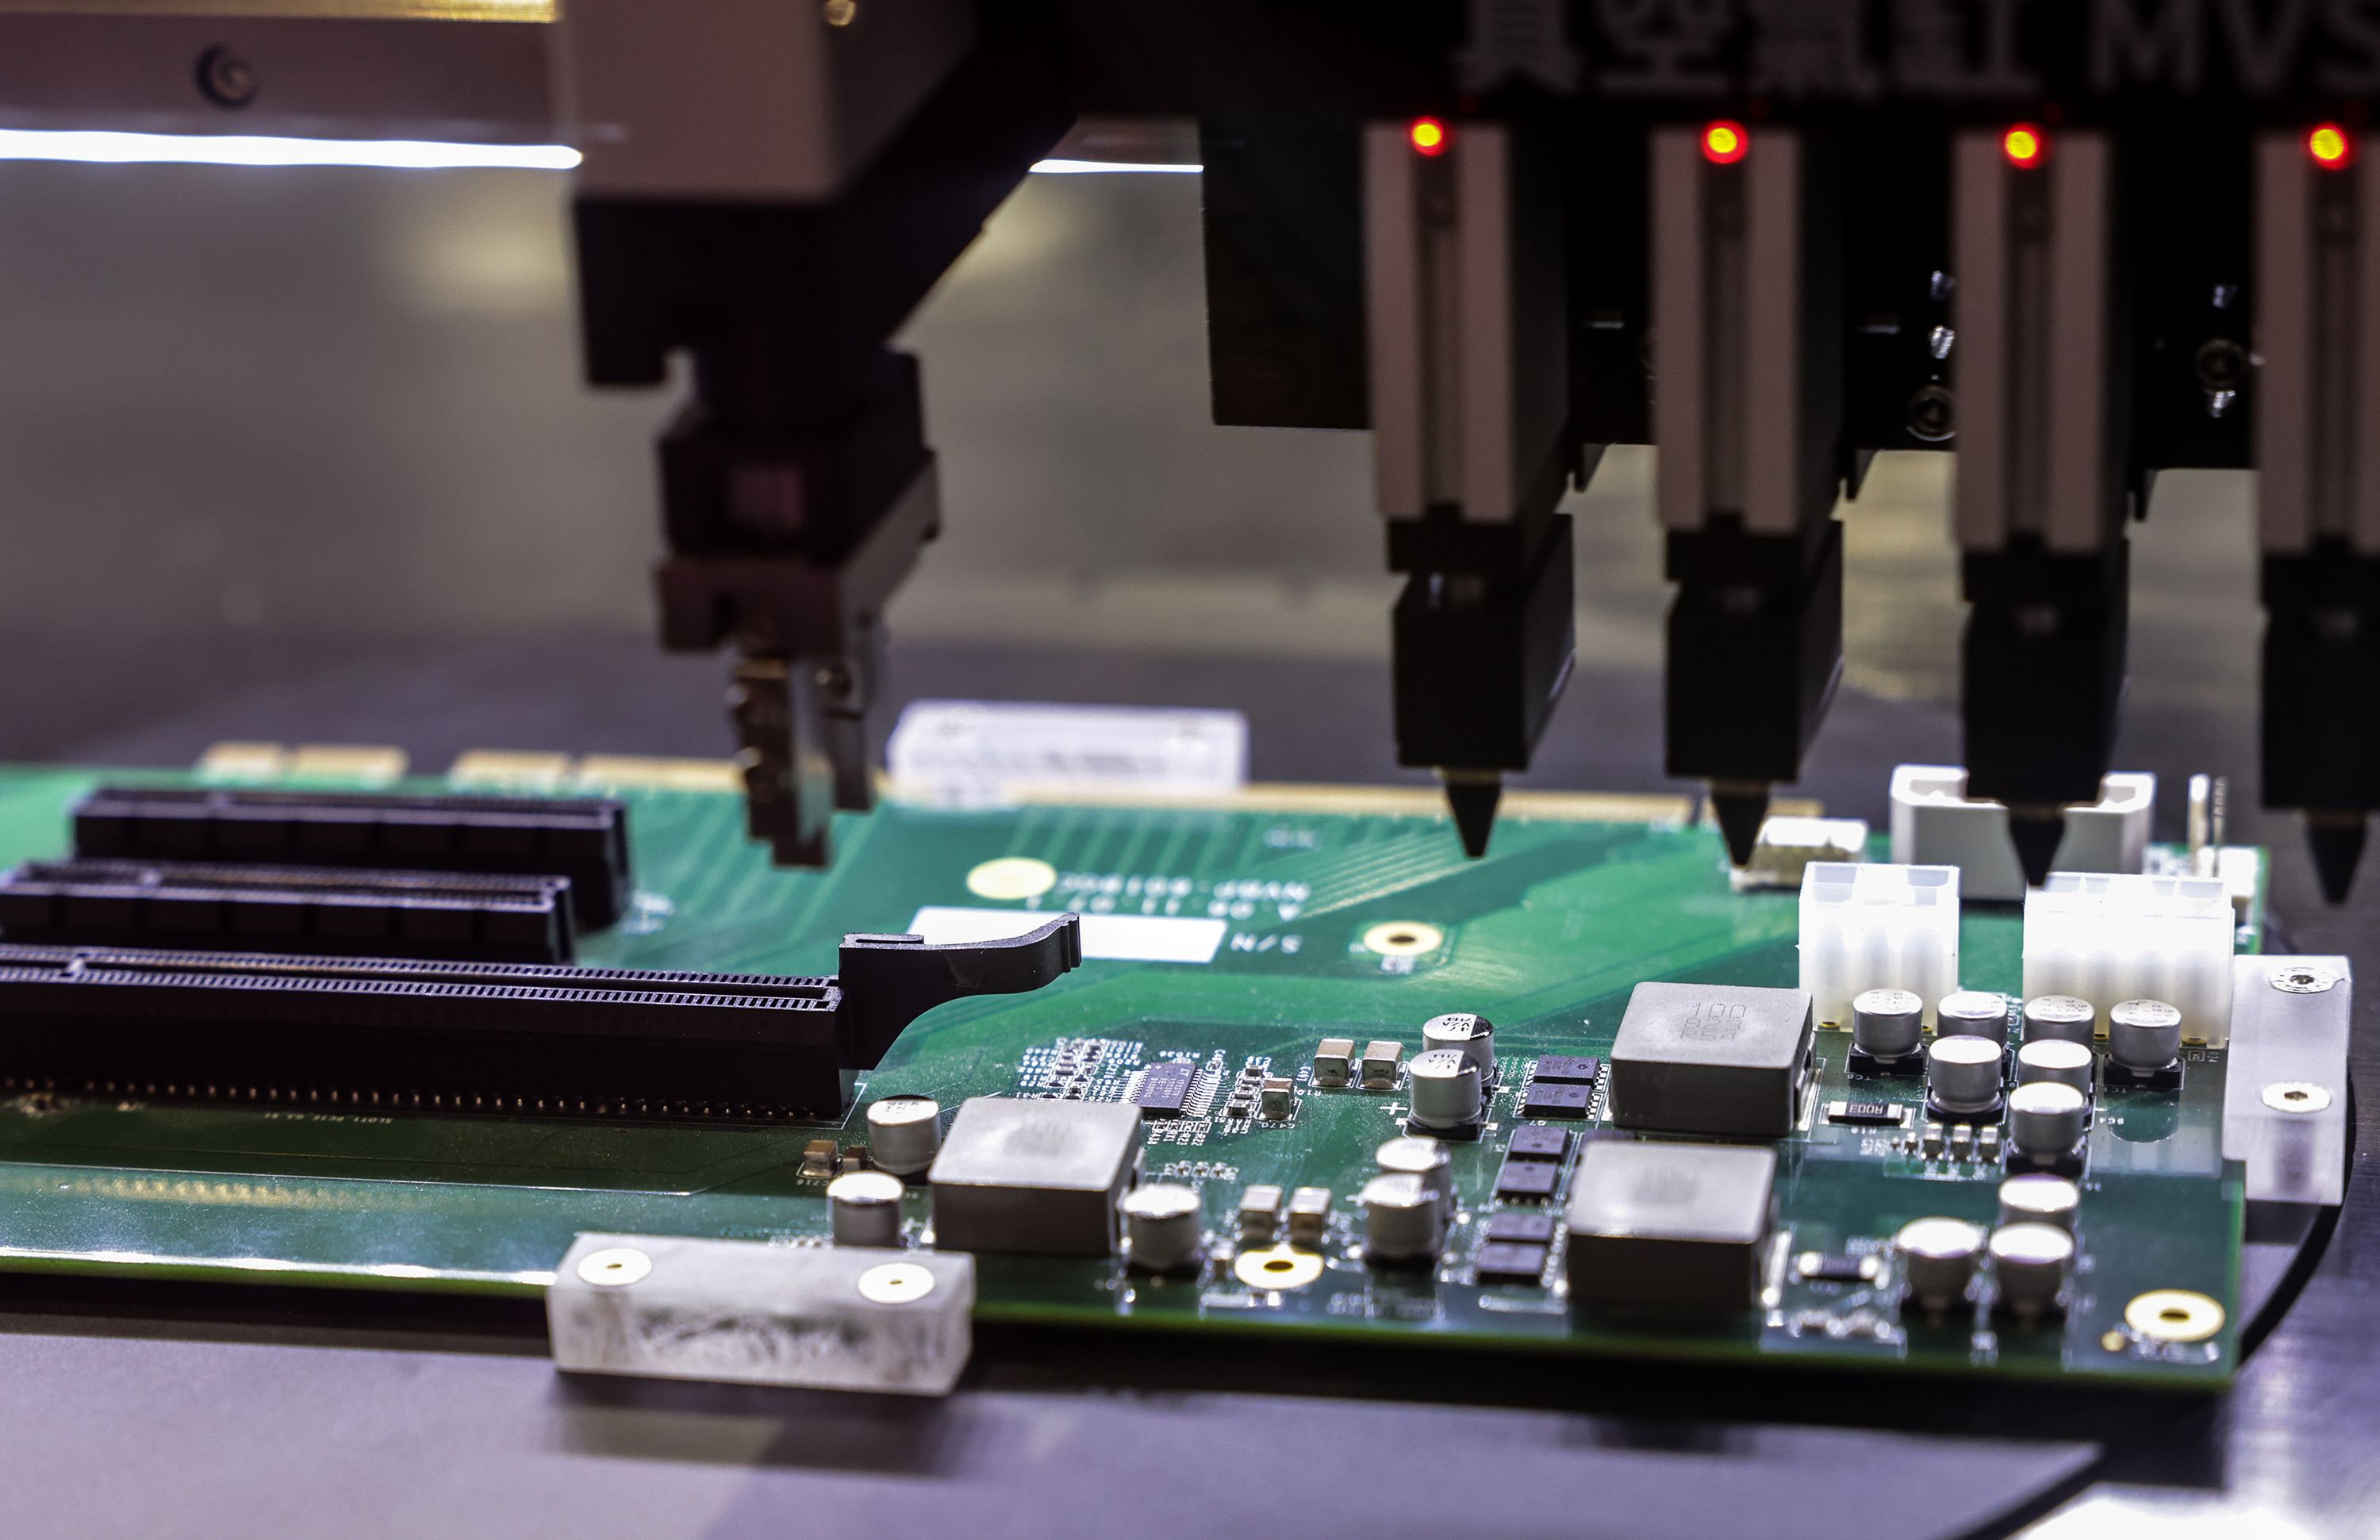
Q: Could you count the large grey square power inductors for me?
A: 3